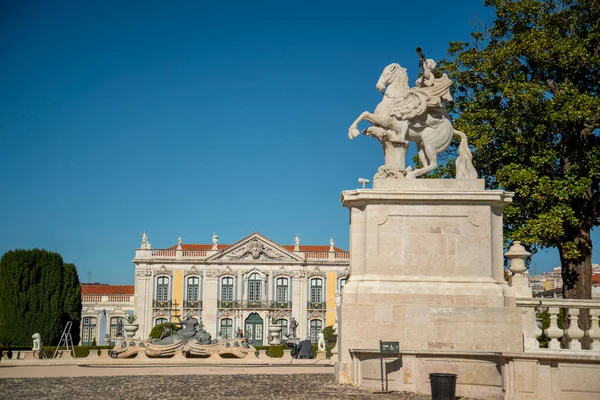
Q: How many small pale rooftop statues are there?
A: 5